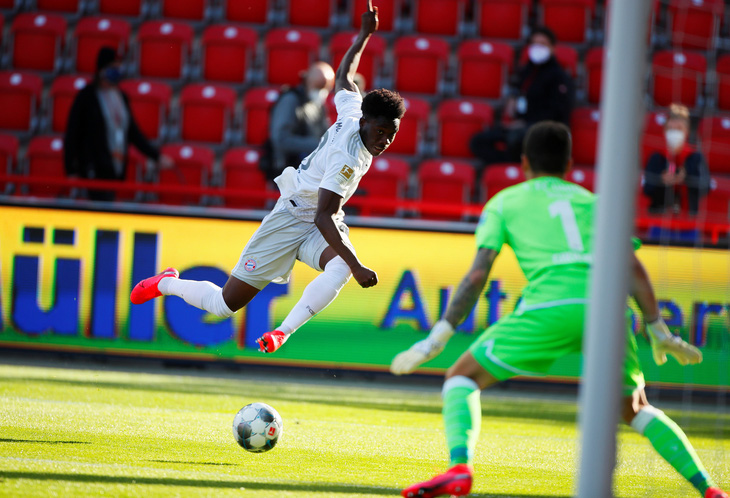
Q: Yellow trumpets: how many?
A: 0